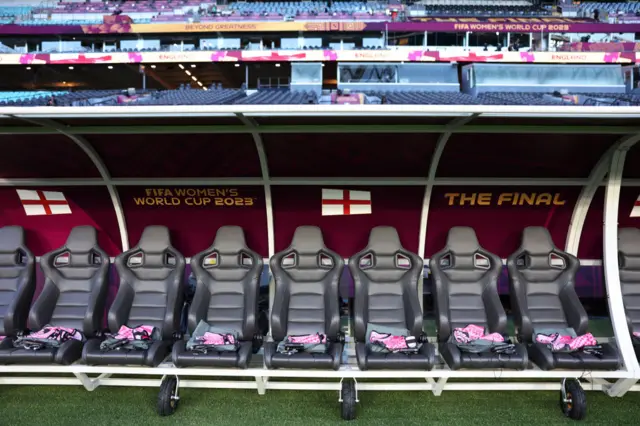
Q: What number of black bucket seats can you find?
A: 9